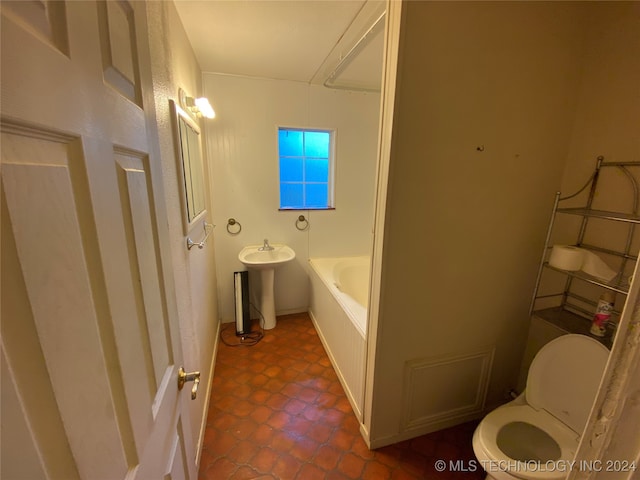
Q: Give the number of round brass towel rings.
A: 2